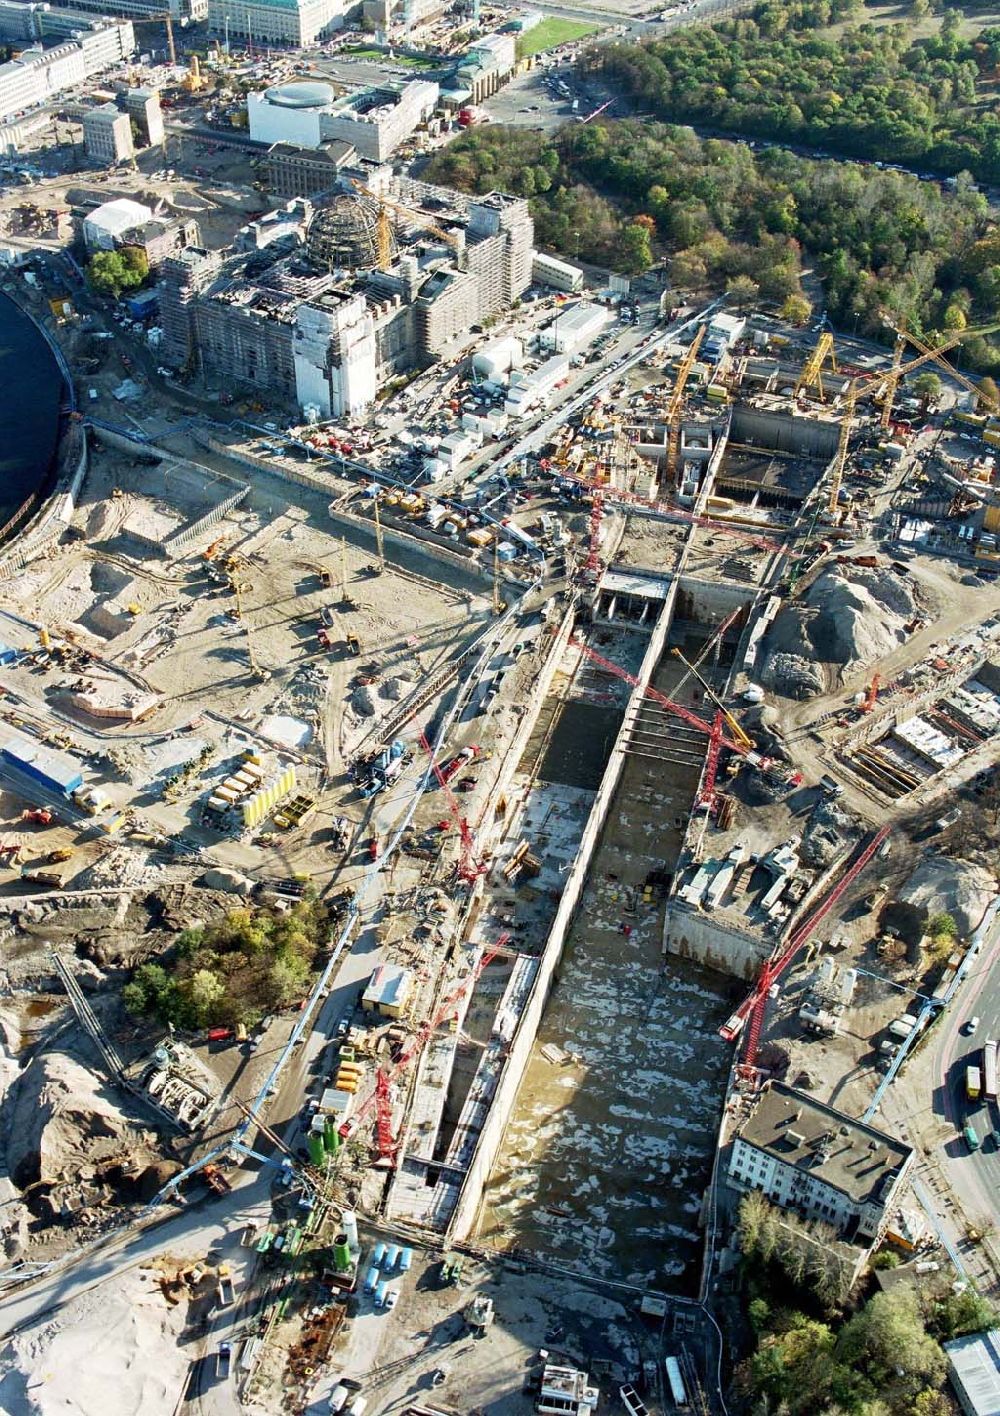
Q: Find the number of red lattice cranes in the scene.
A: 5